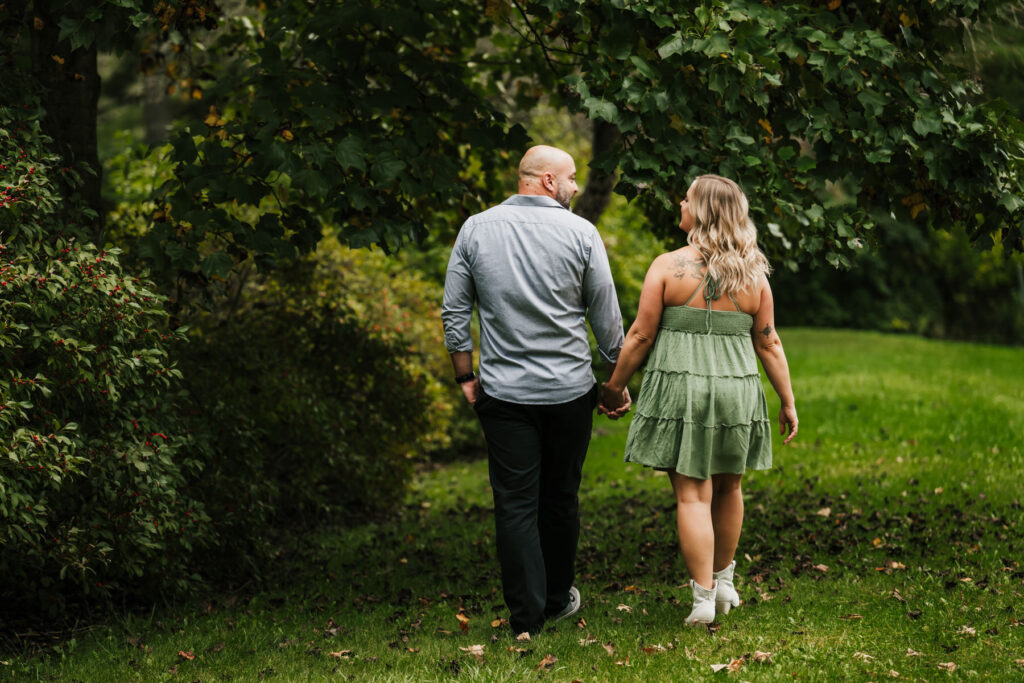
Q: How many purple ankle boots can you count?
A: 0